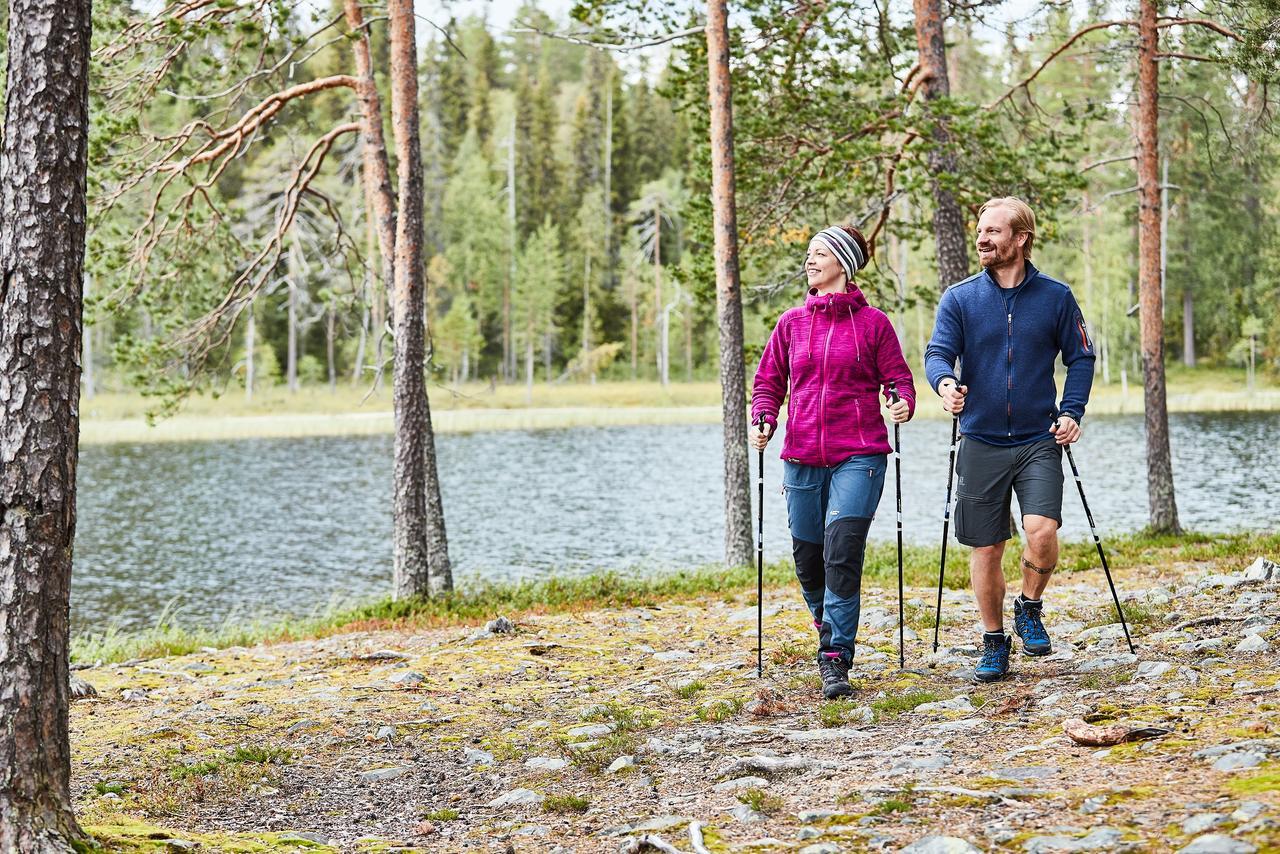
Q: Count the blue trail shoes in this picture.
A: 2